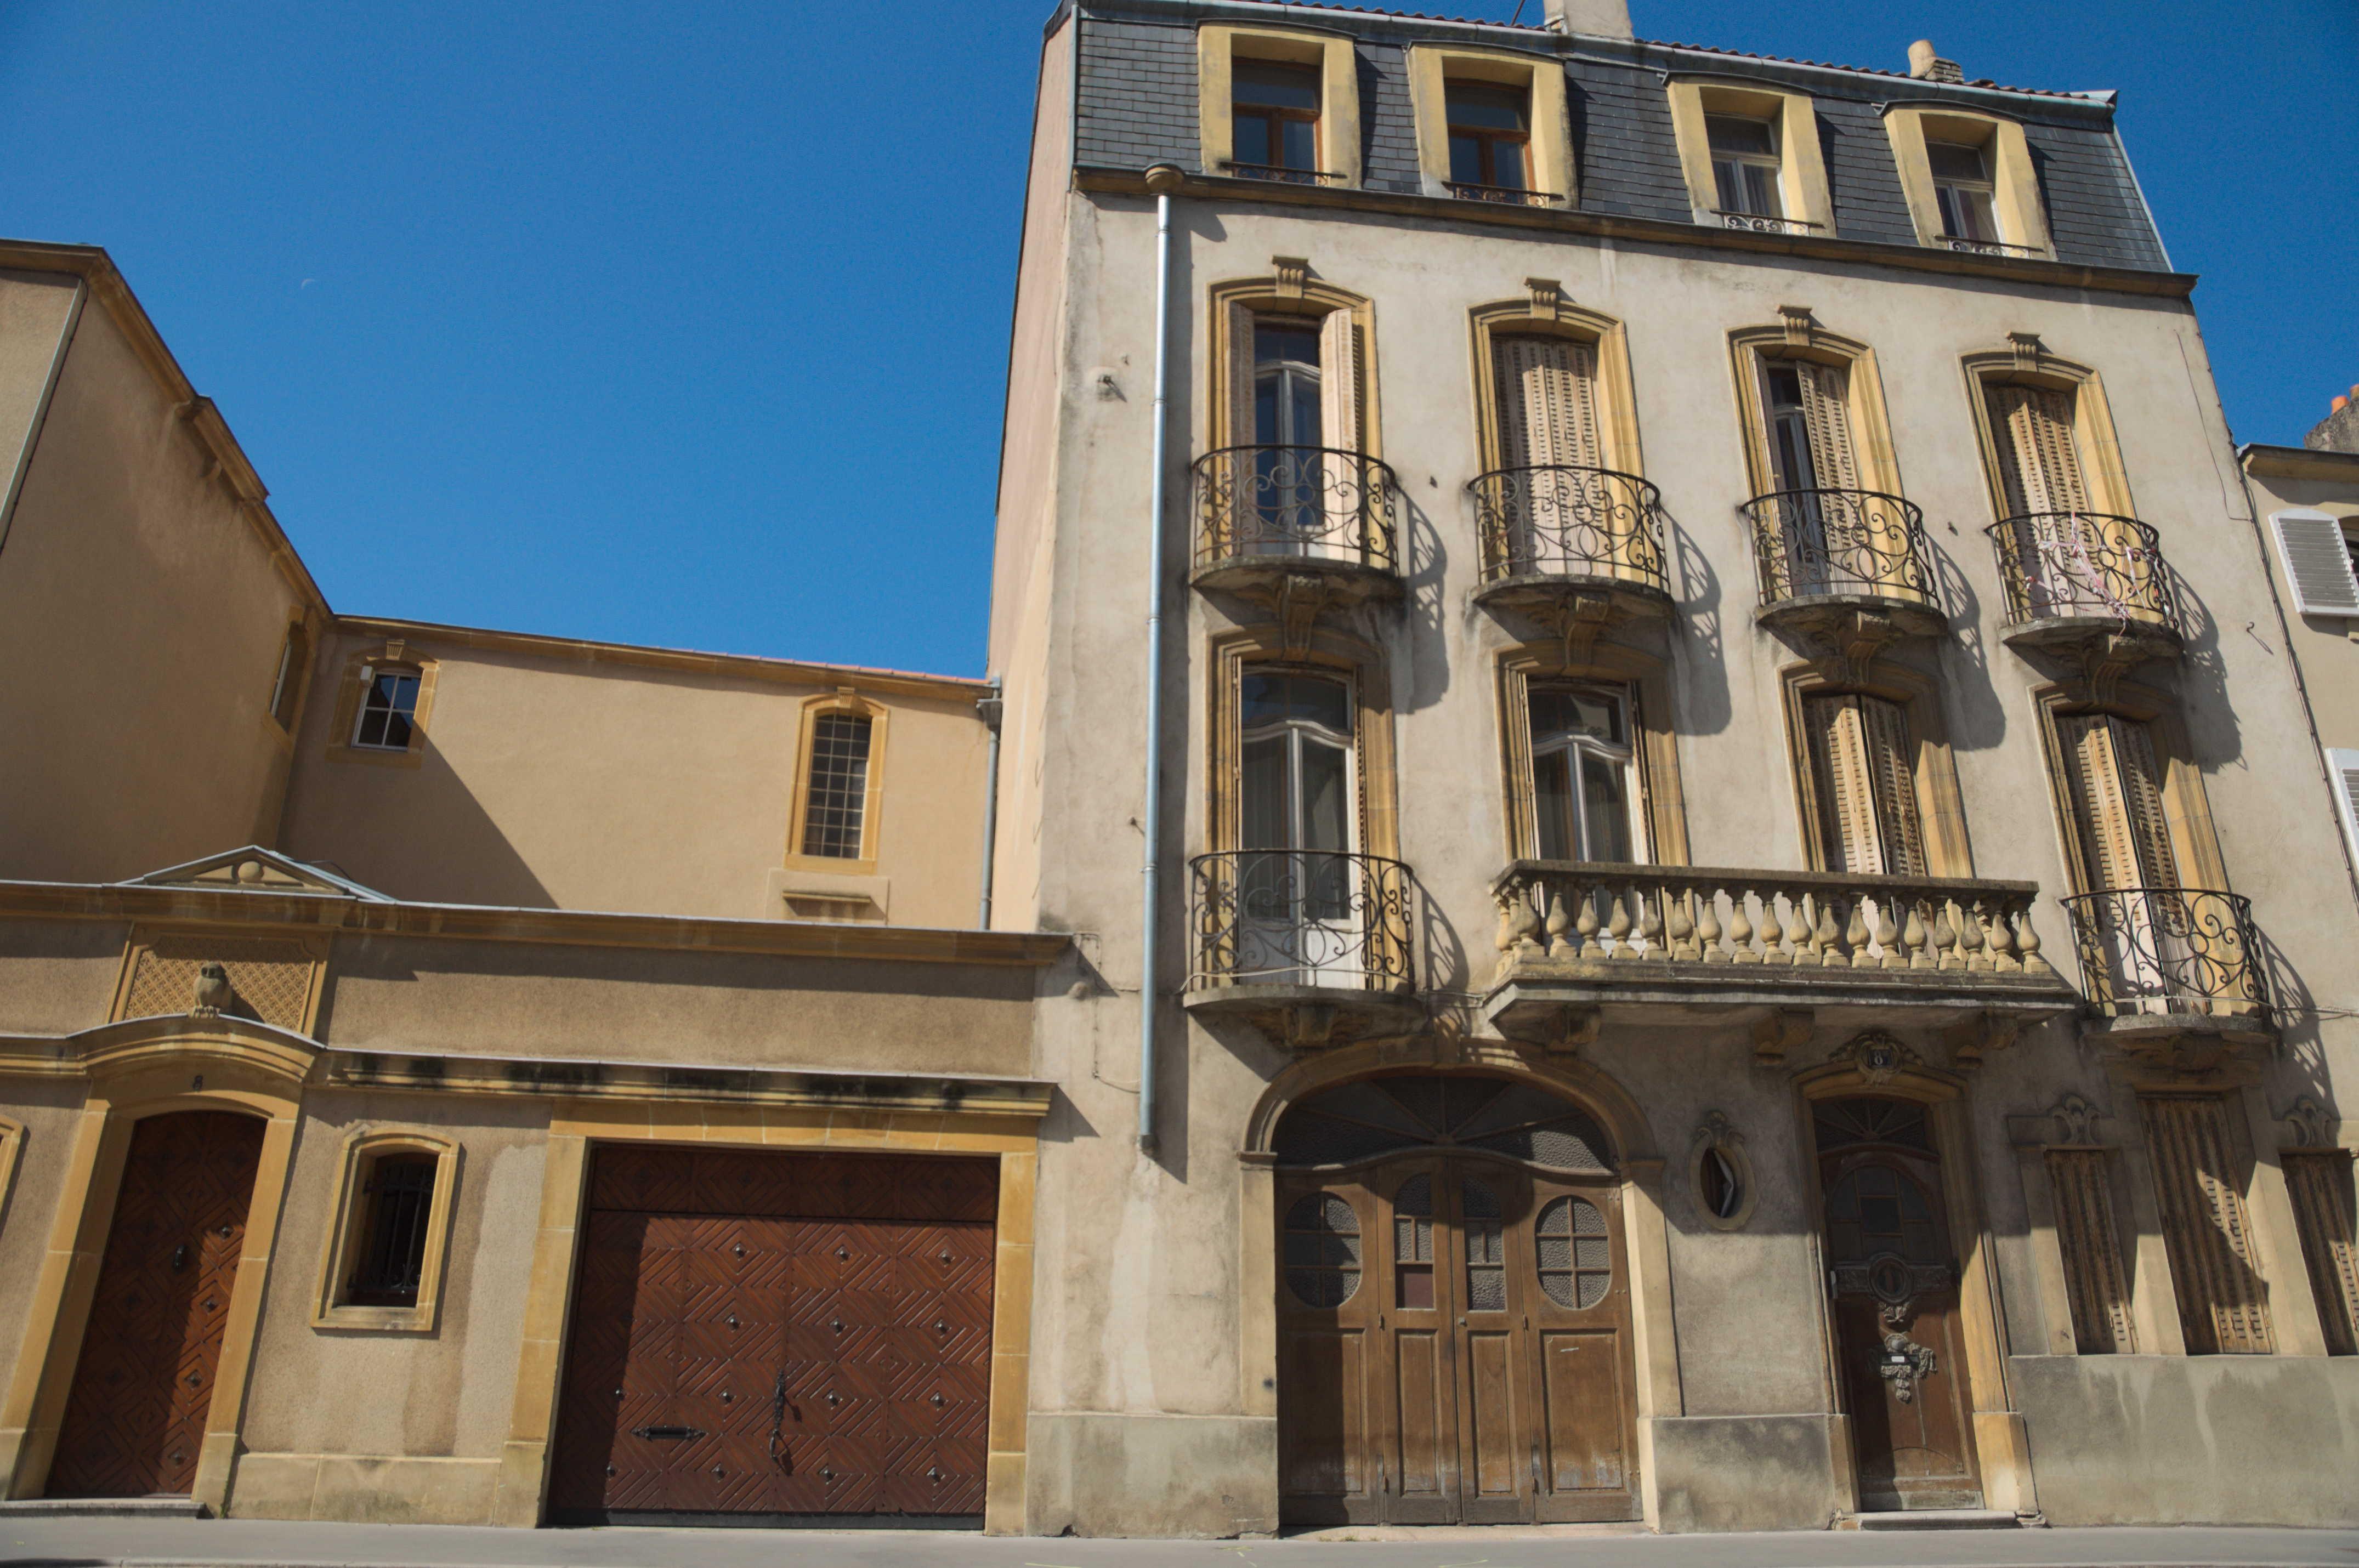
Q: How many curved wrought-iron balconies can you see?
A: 6